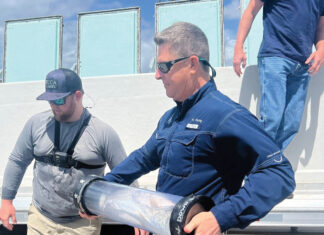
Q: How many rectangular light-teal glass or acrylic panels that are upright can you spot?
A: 4